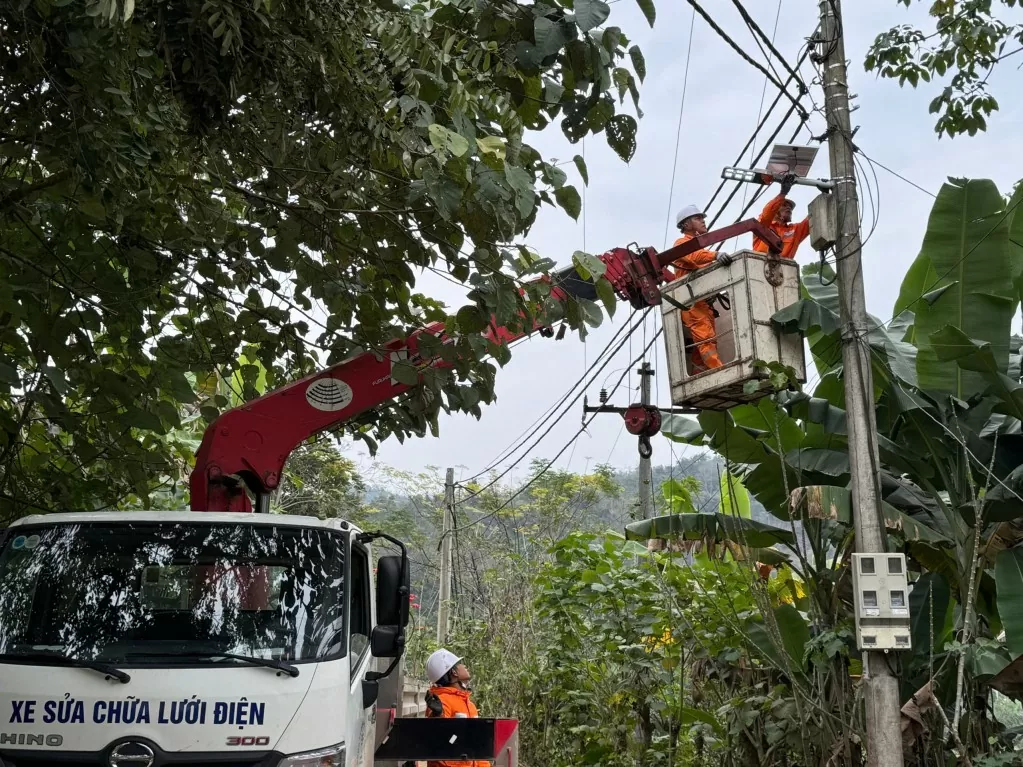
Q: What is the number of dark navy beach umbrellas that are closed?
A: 0